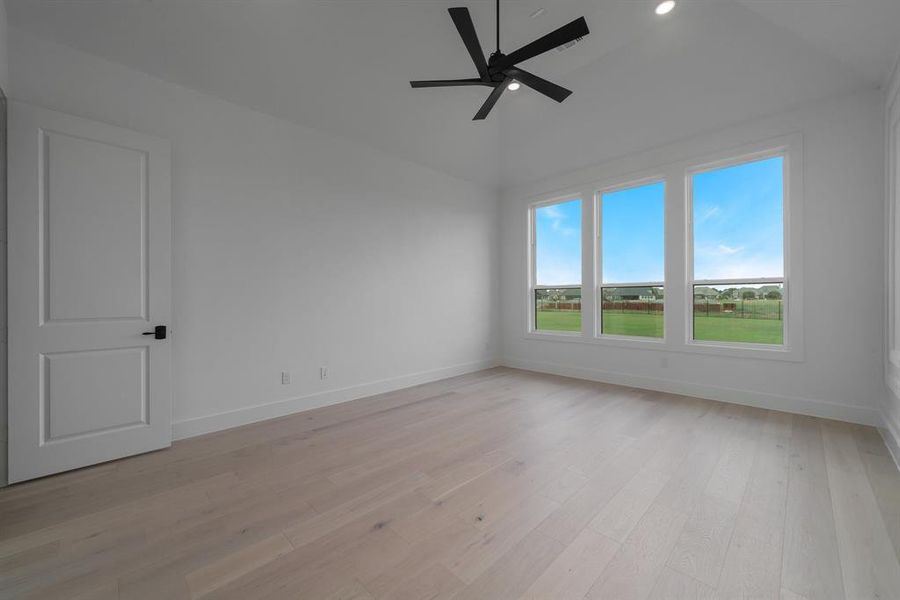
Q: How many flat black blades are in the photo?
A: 5